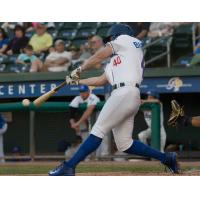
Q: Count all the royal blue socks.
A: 2